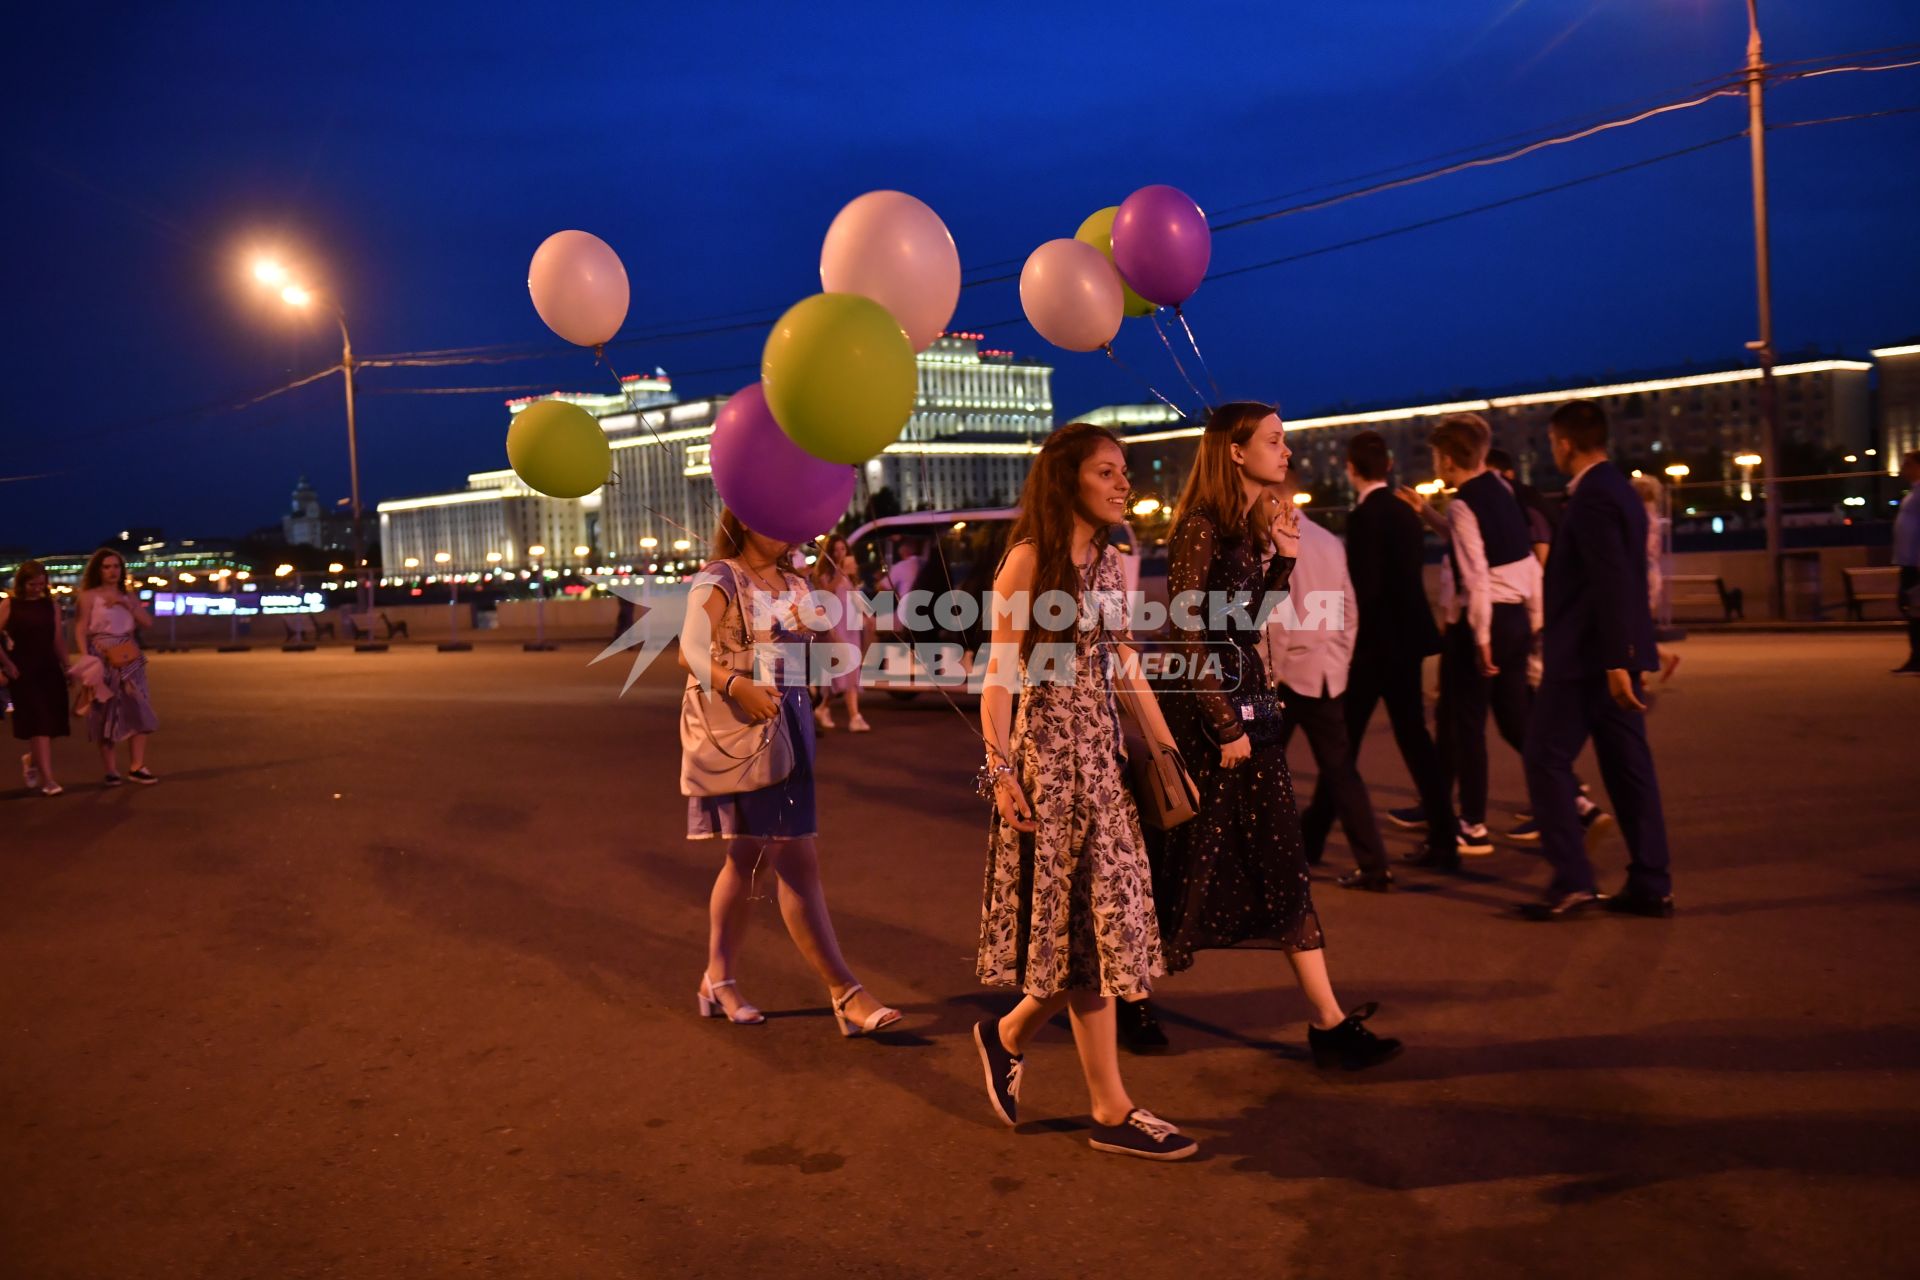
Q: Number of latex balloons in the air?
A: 8